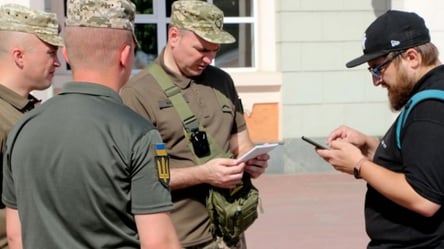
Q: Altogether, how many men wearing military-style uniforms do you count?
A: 3